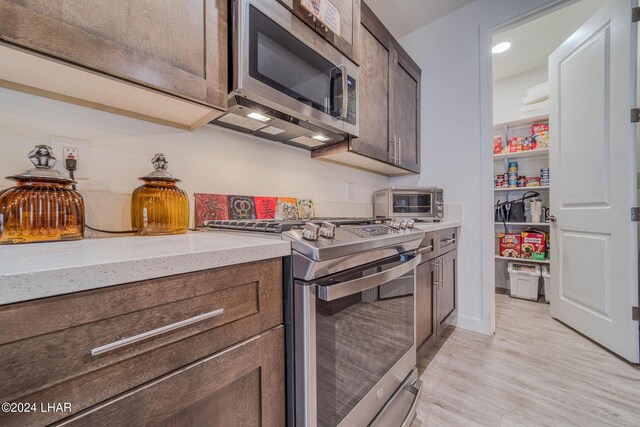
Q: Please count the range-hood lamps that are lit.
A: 2